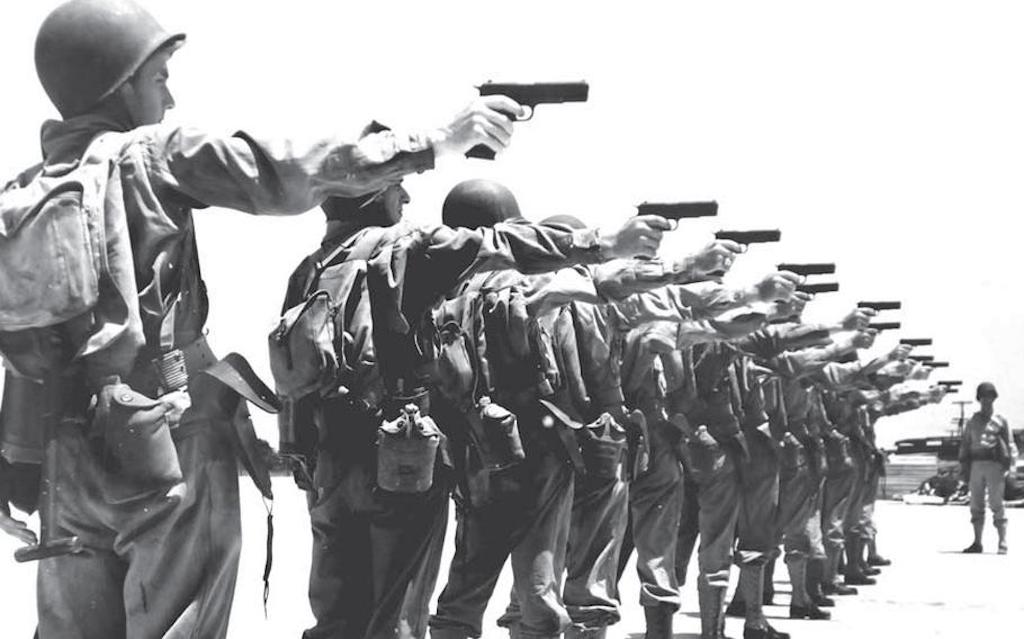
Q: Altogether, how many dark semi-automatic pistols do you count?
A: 12